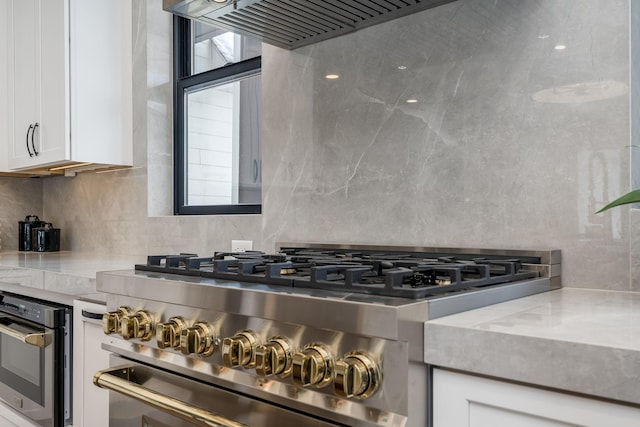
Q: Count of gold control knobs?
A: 8